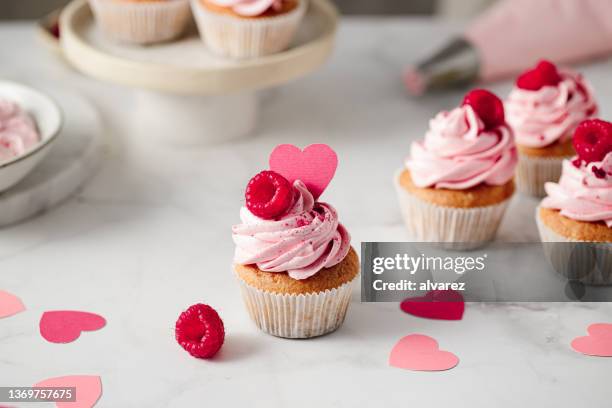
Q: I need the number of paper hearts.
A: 7